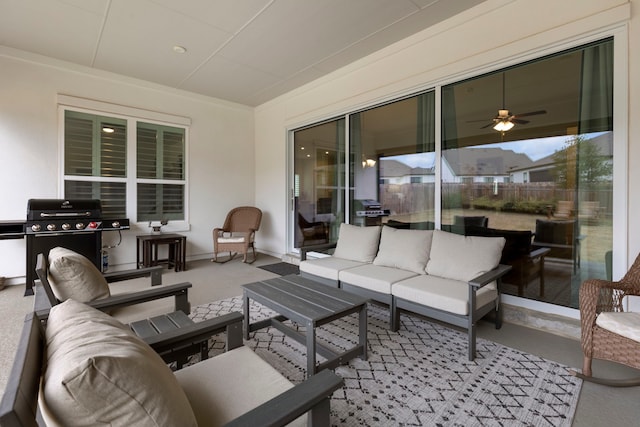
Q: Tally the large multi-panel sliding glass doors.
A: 1